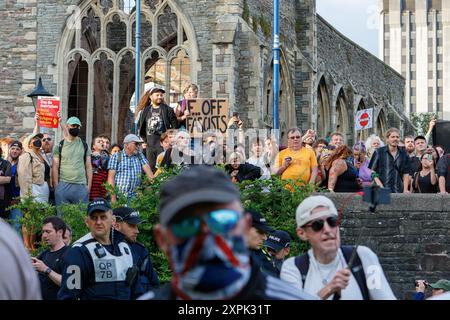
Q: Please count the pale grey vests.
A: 1